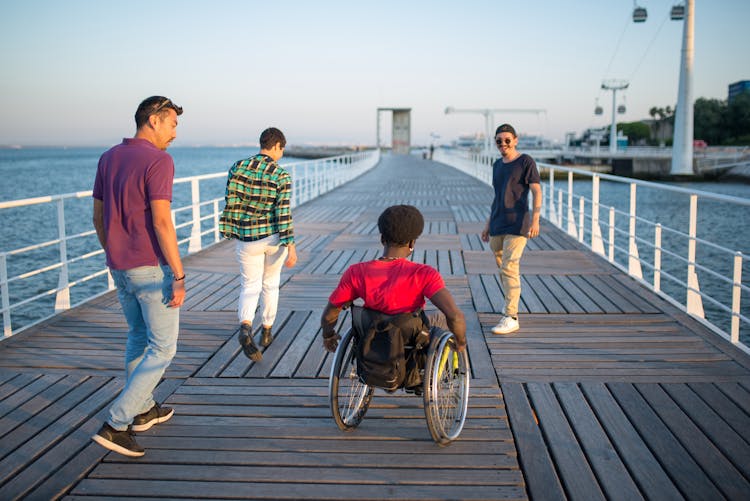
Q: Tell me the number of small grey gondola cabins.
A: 4